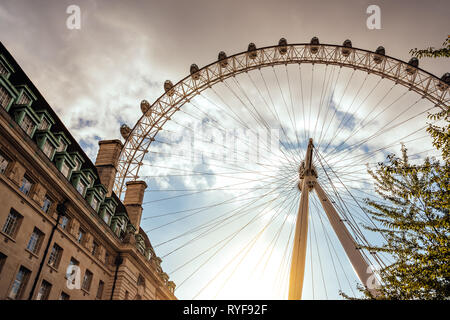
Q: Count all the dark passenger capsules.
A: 12